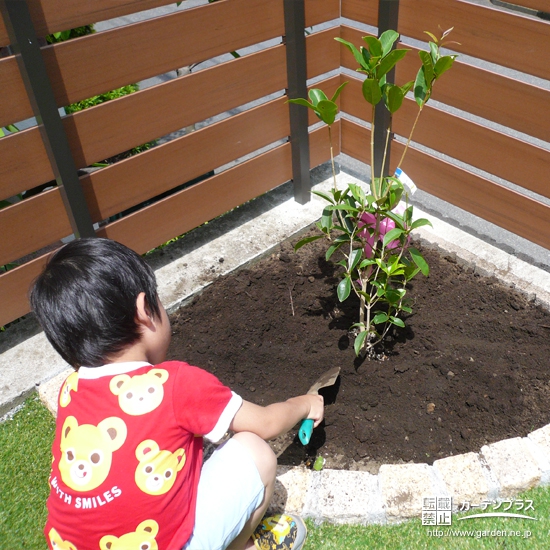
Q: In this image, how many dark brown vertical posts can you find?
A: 3